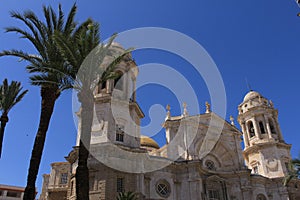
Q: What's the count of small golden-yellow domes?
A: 1